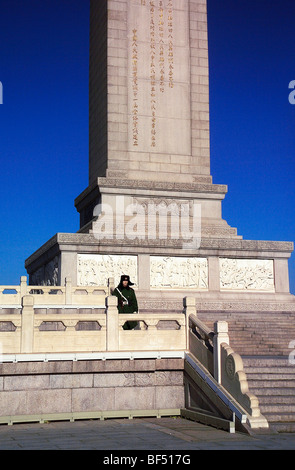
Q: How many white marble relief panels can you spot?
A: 3